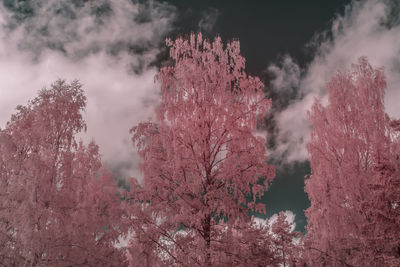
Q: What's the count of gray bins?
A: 0